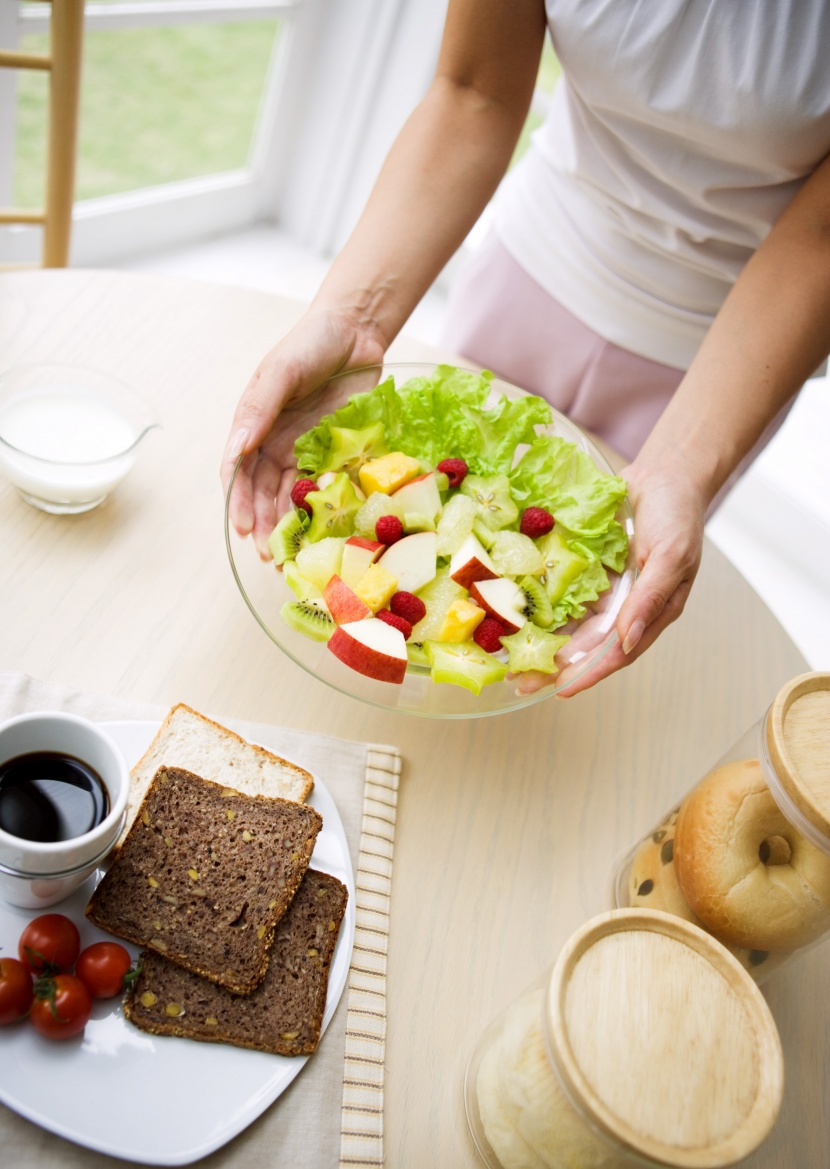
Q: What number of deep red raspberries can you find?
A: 7